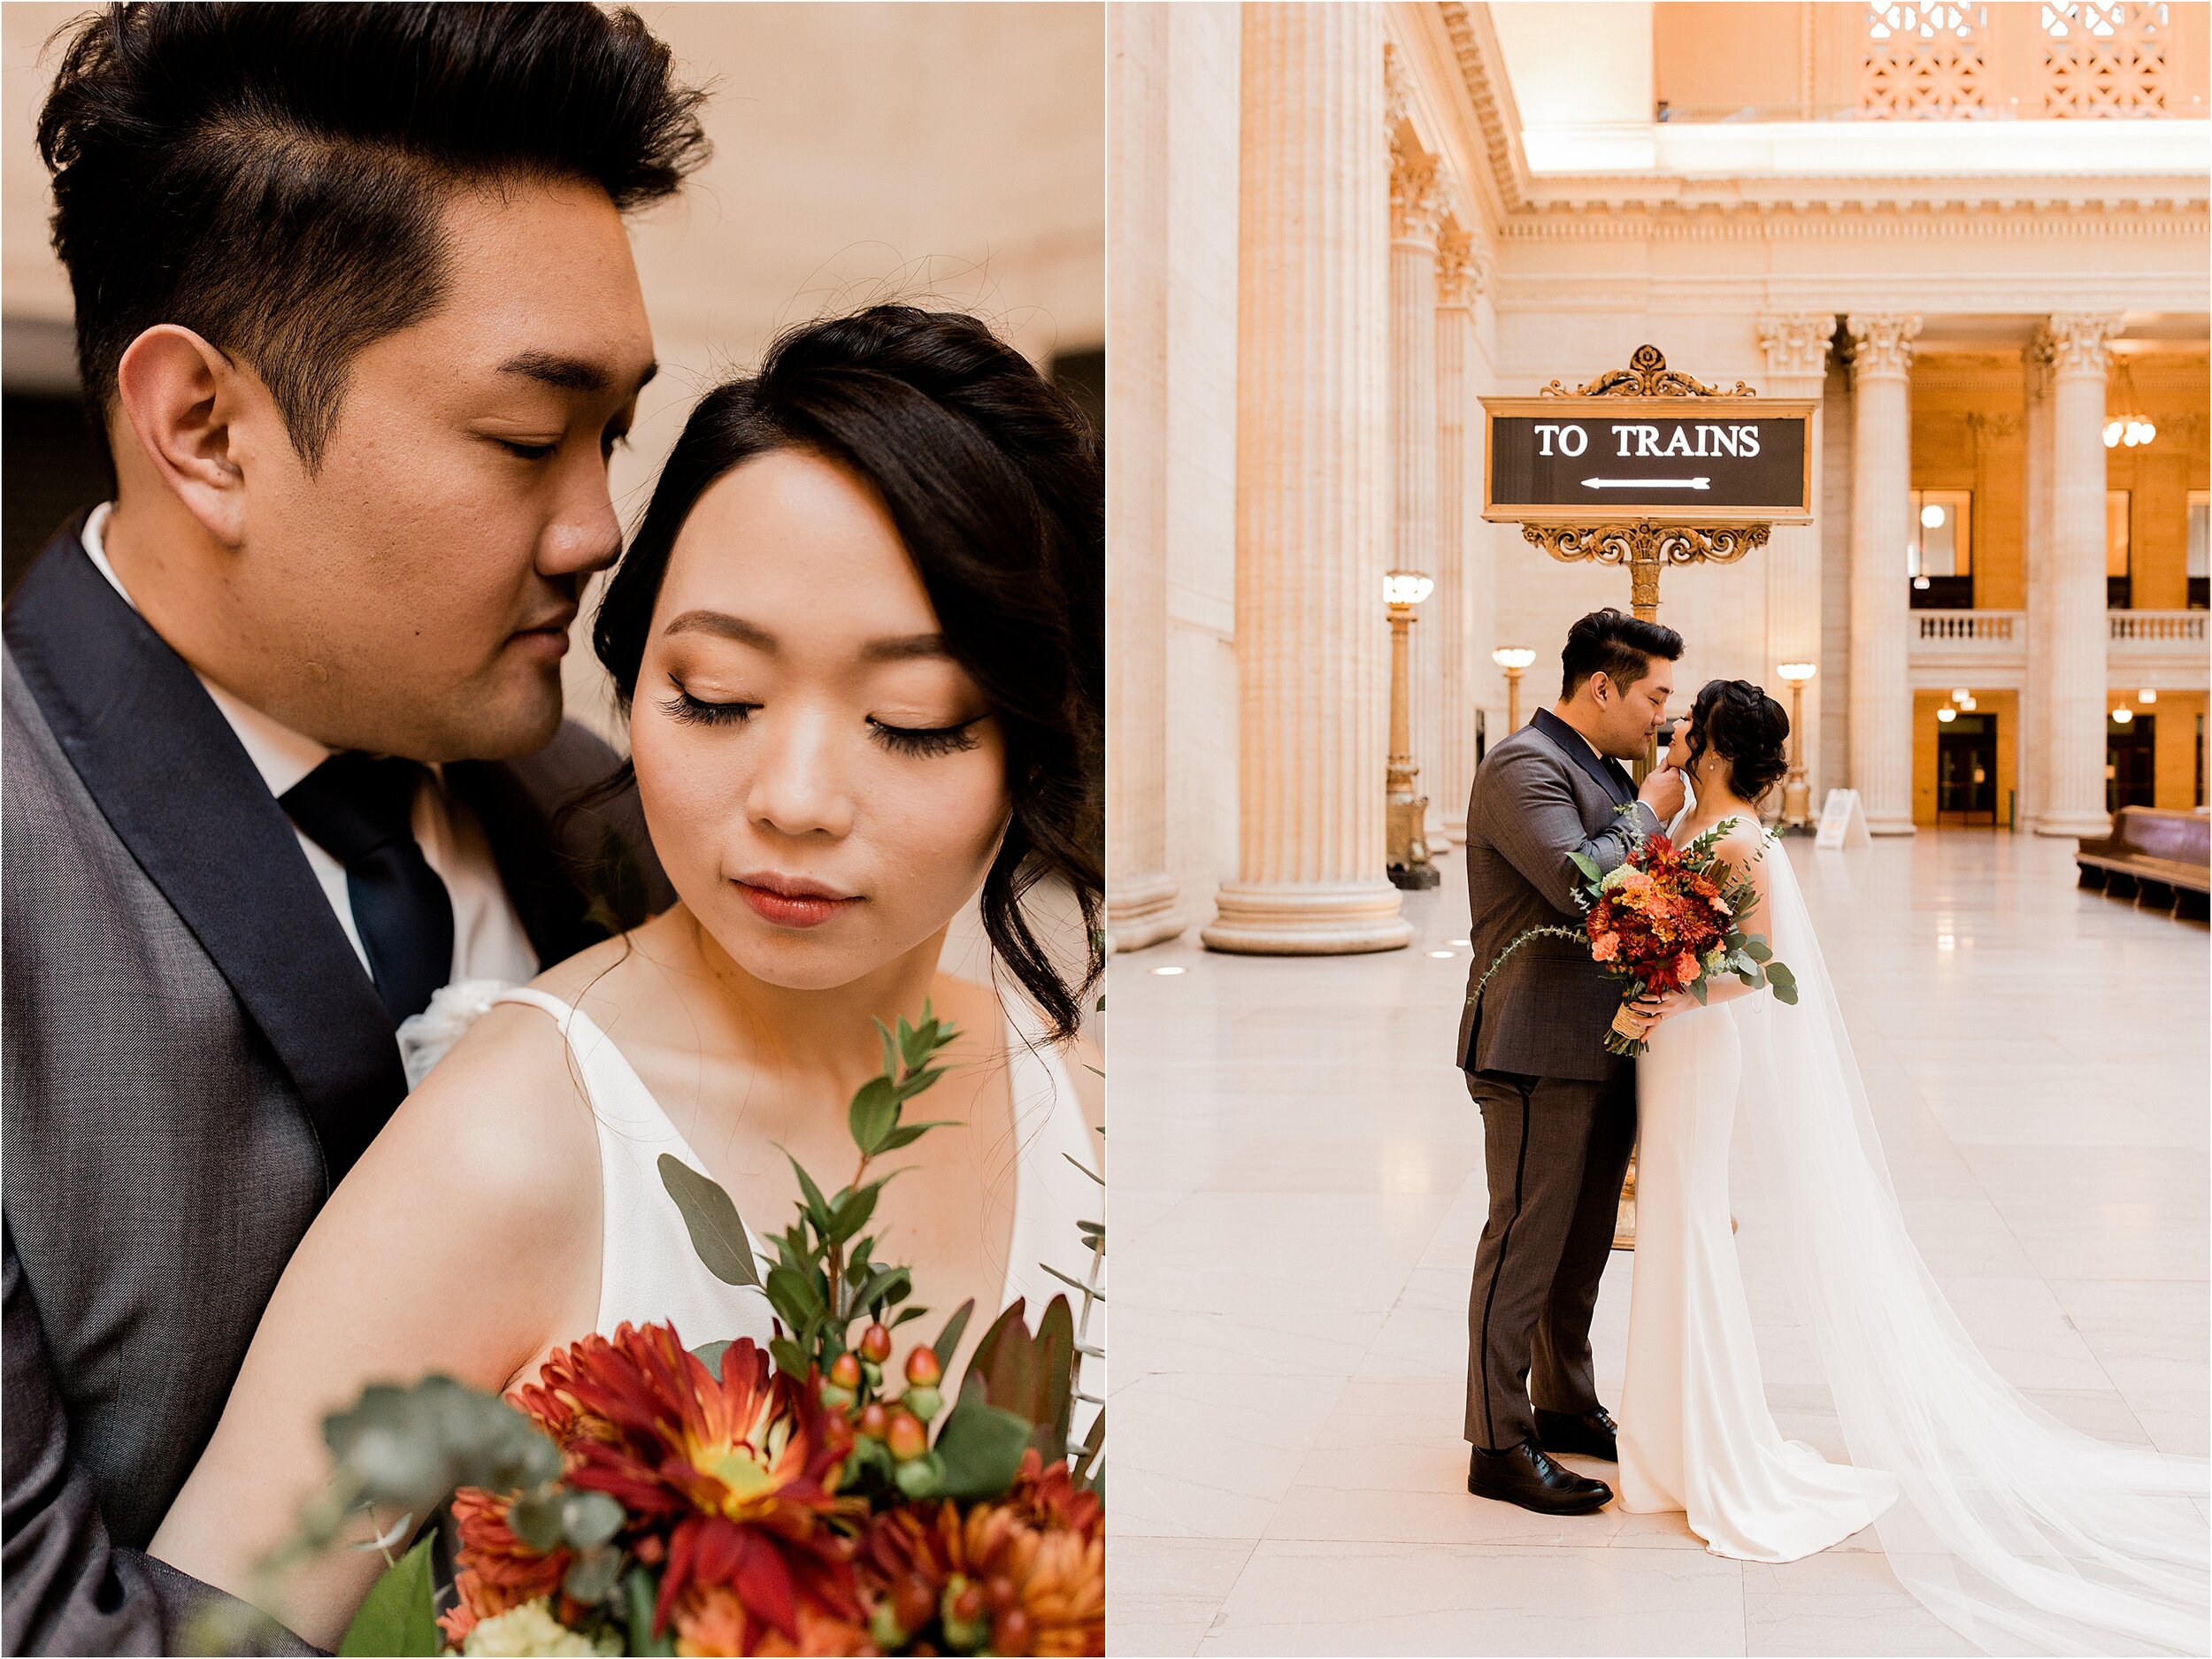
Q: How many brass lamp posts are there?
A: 3